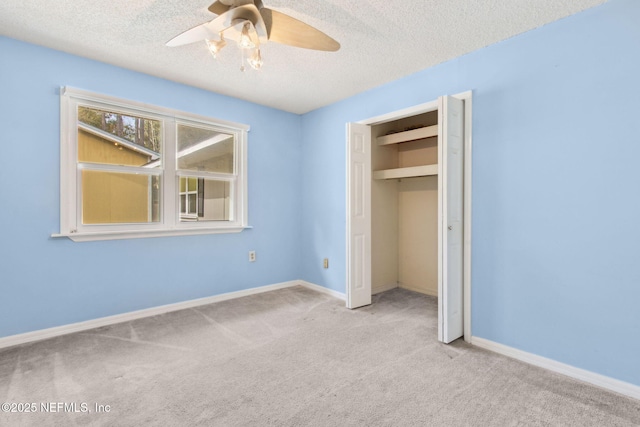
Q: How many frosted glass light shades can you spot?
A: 3